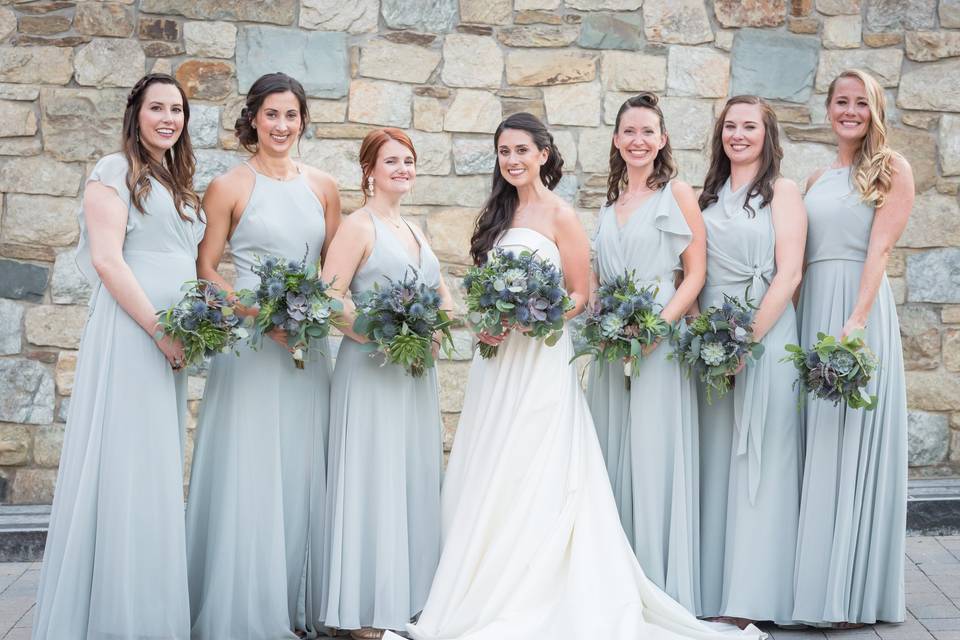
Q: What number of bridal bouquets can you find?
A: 7